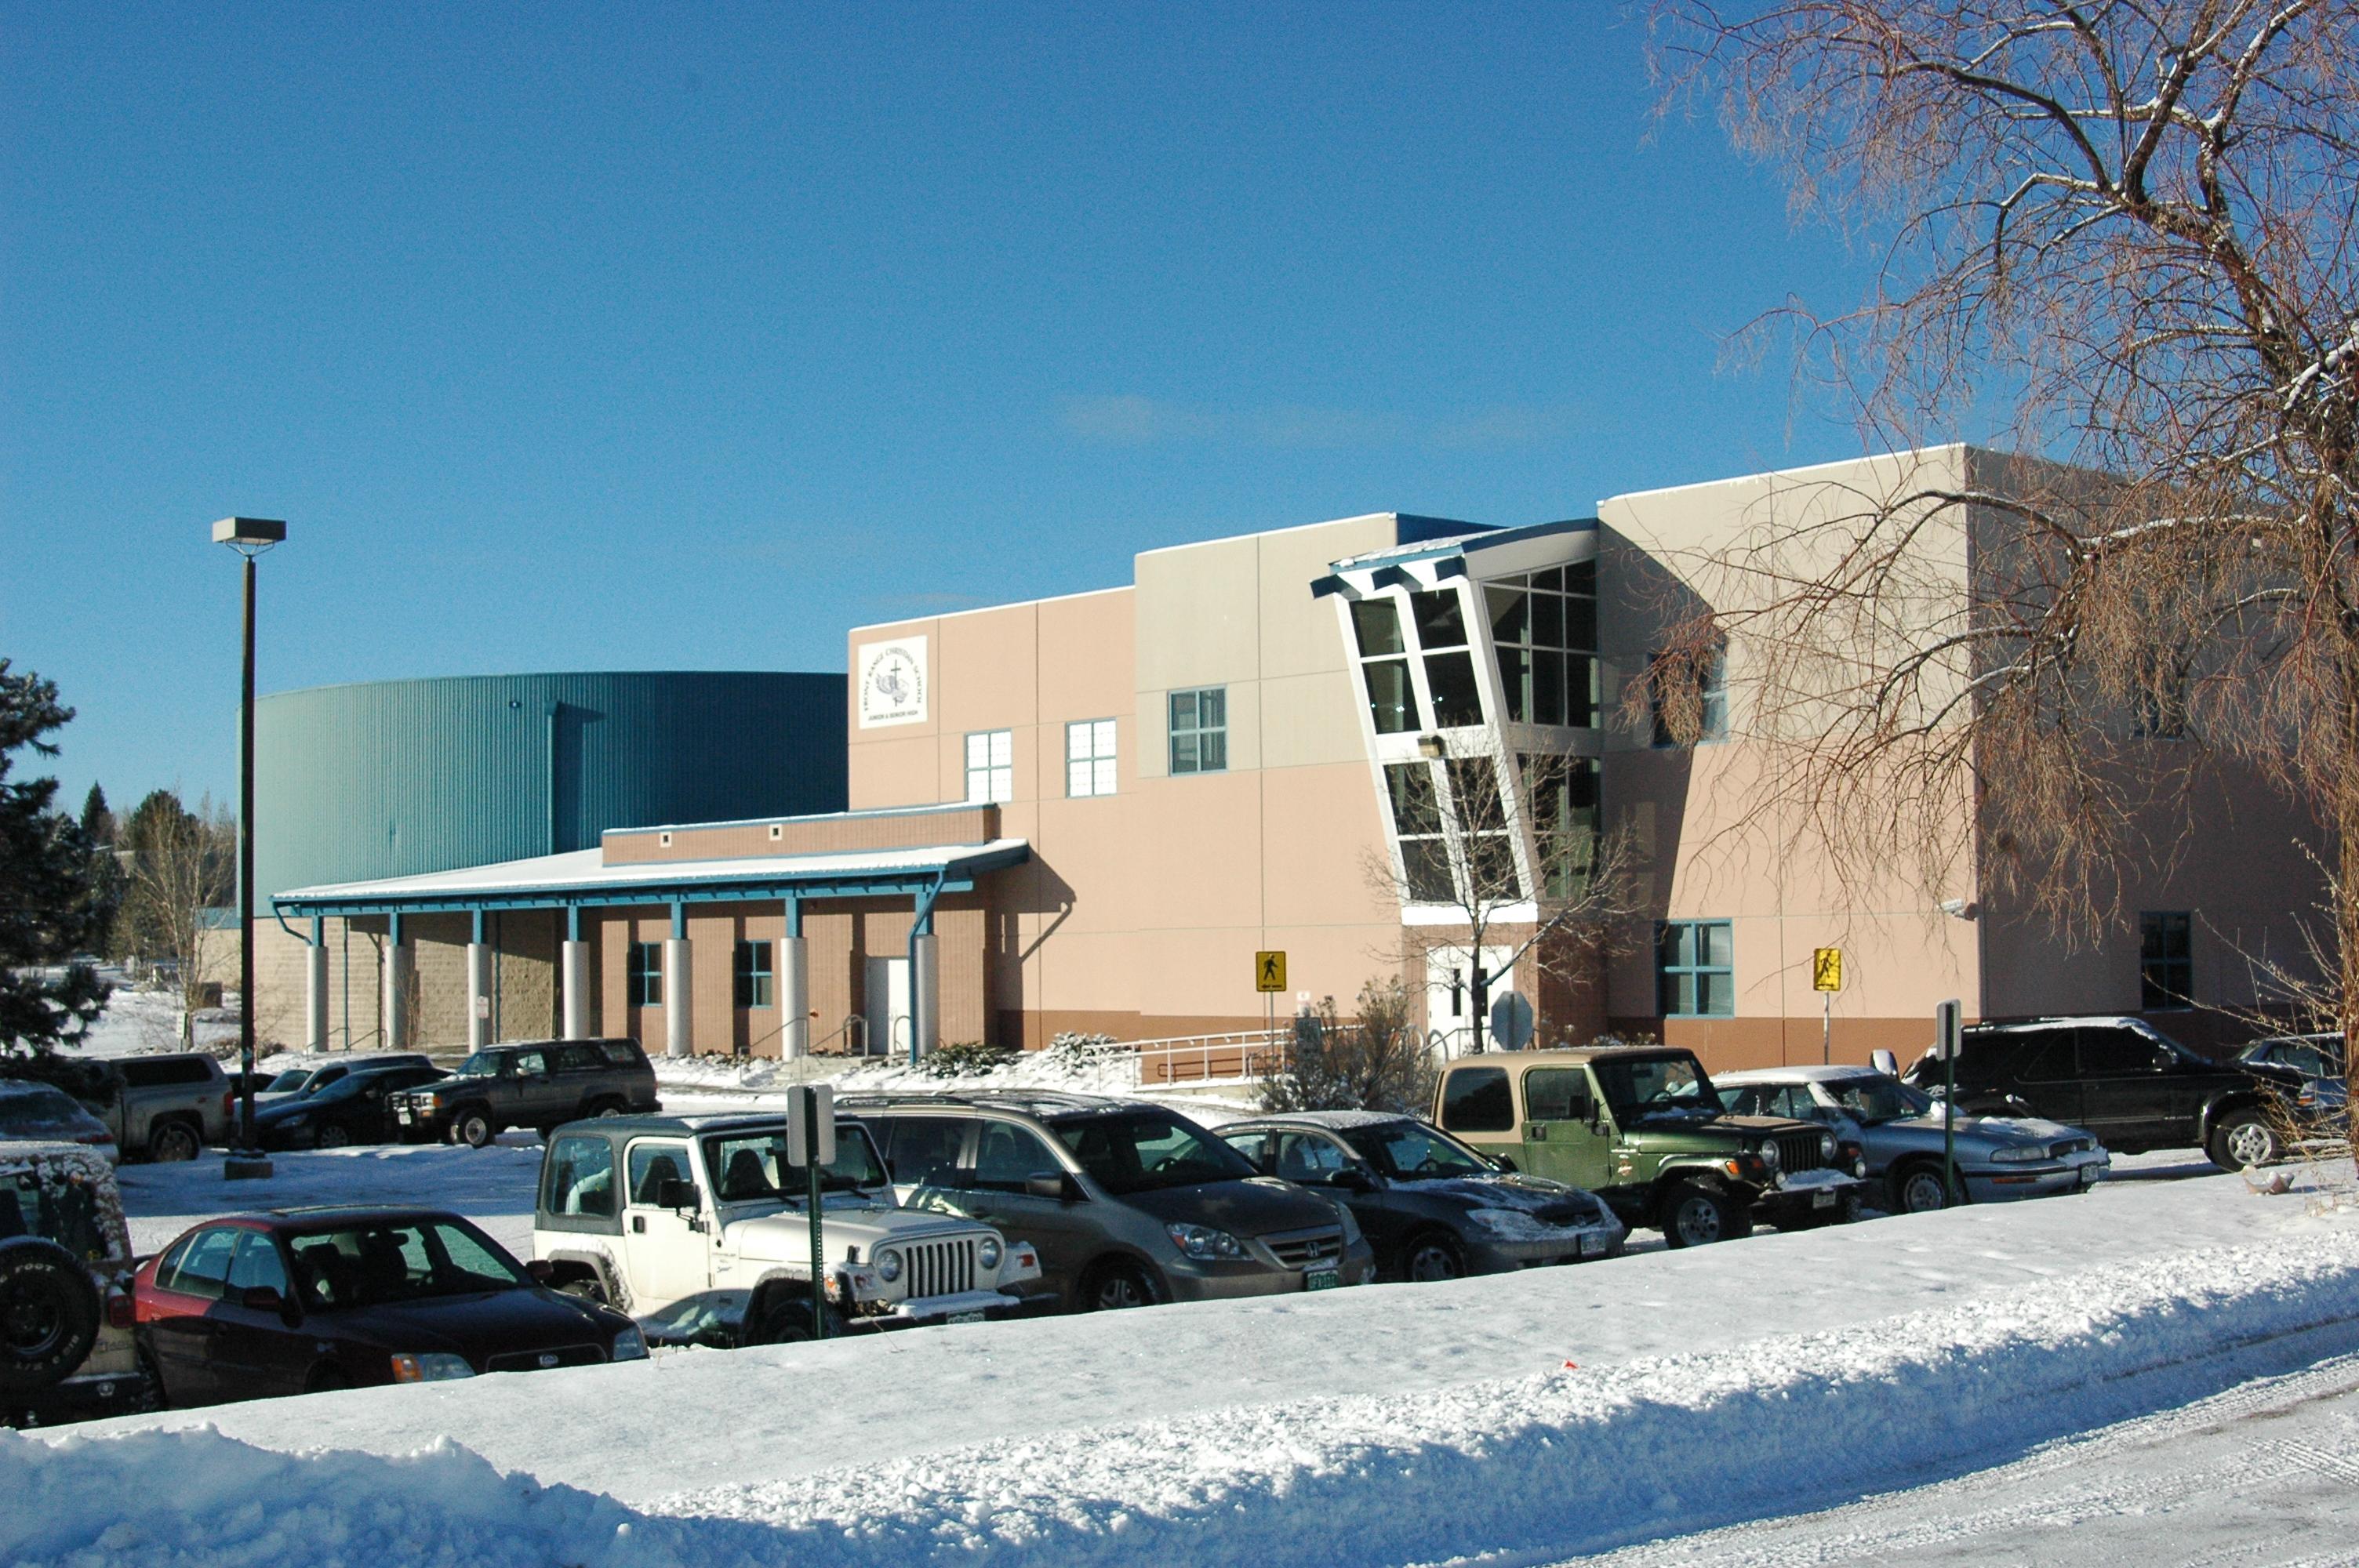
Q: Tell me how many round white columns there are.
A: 7